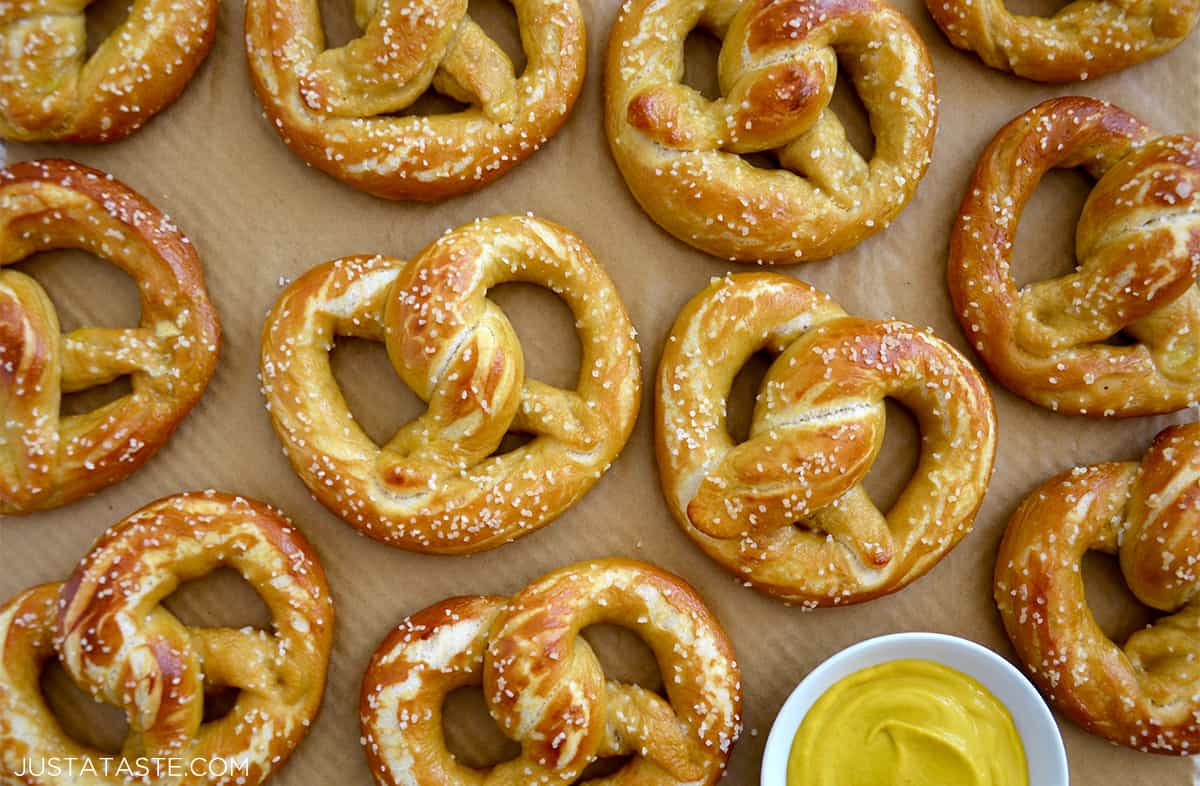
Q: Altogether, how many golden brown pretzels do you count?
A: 11